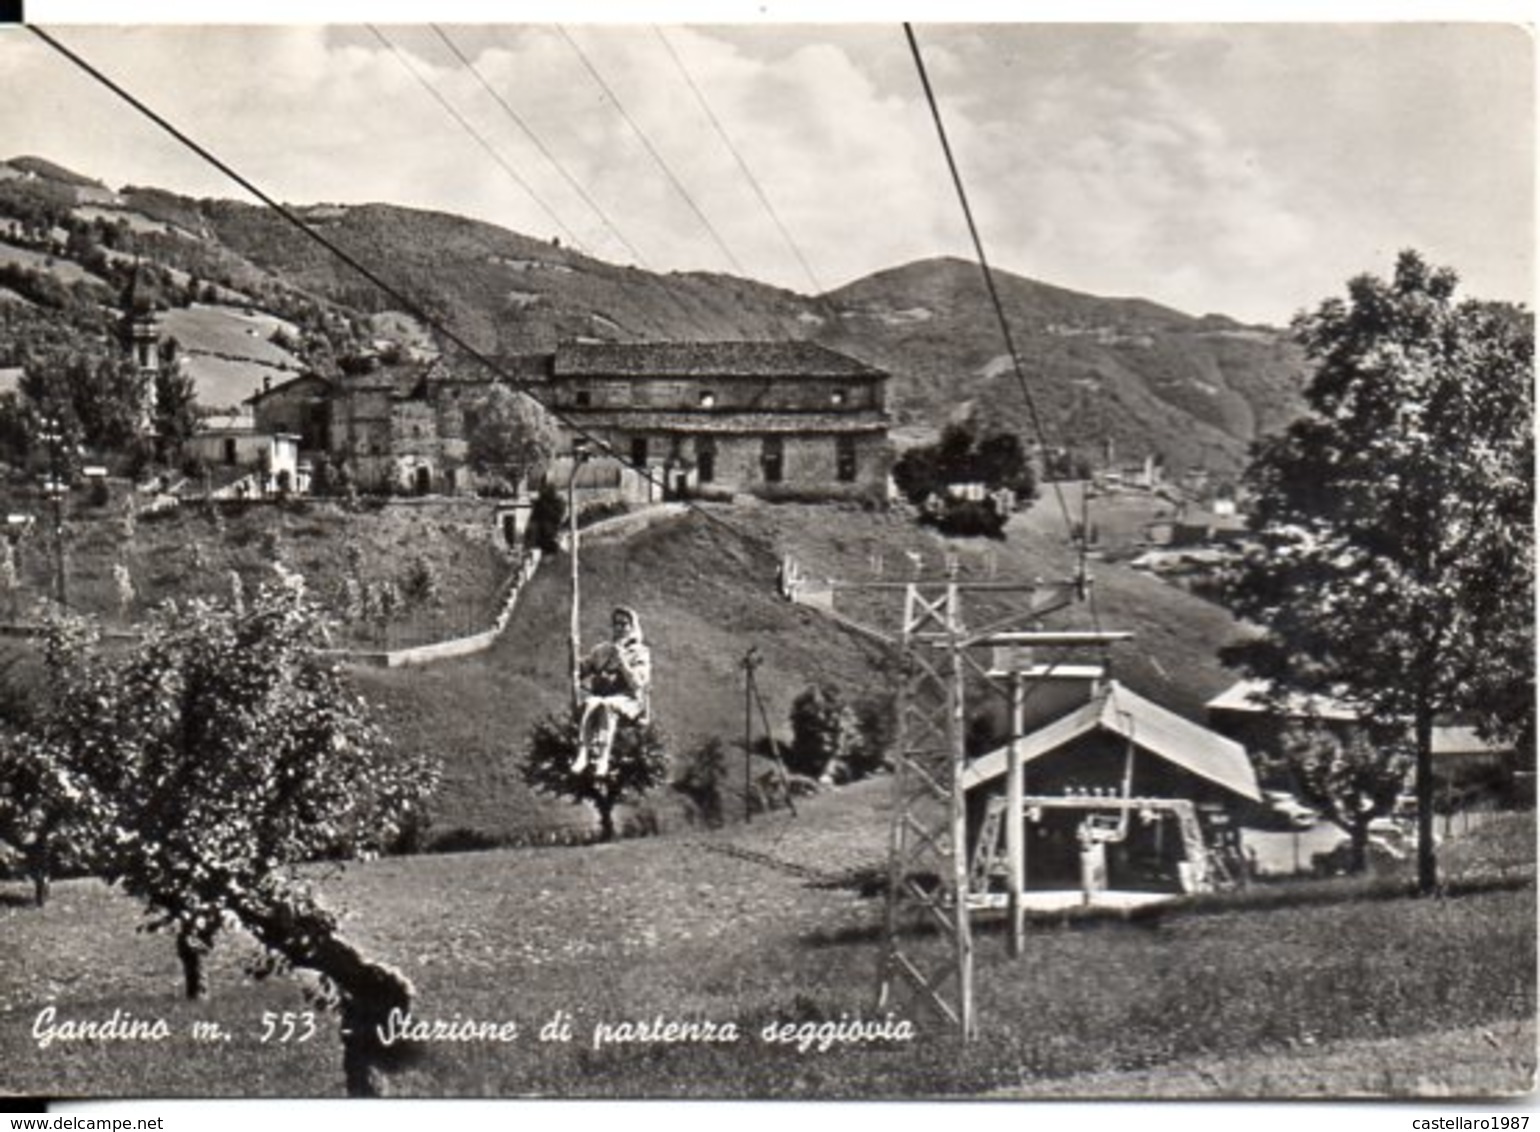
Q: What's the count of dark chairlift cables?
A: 2